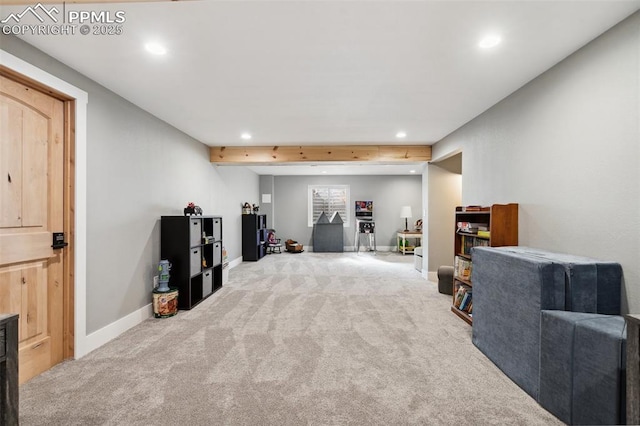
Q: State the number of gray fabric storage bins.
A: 5